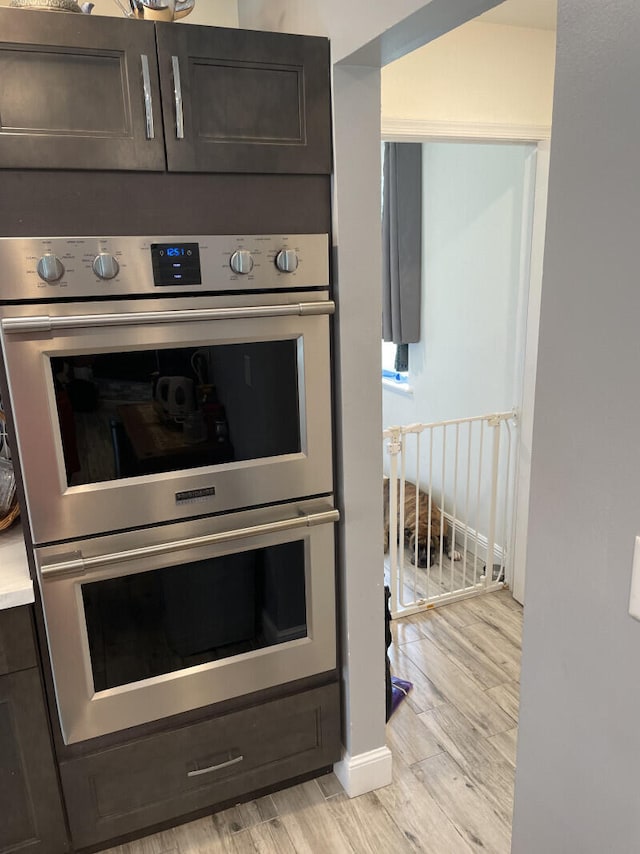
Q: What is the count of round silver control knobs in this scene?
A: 4